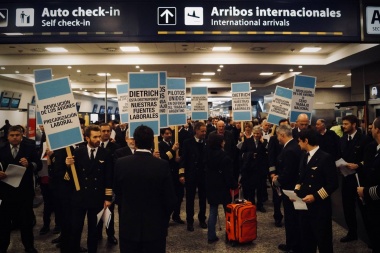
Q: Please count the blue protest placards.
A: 10